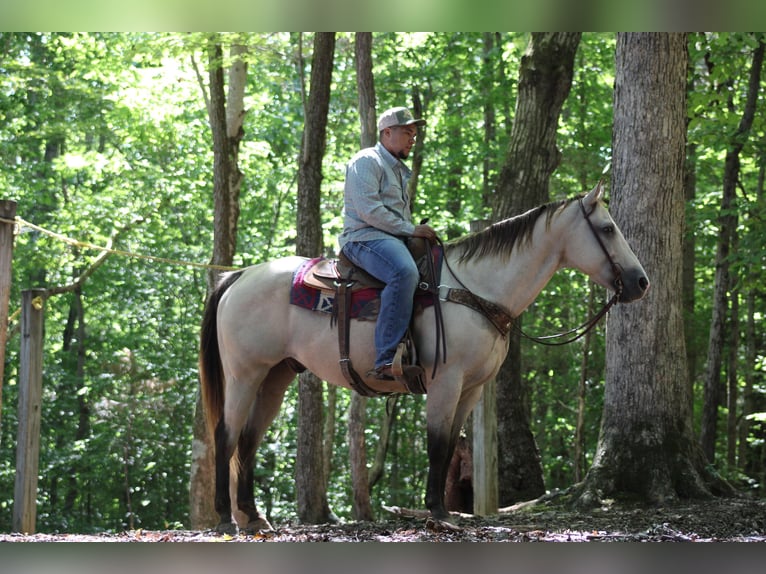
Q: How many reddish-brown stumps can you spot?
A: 1